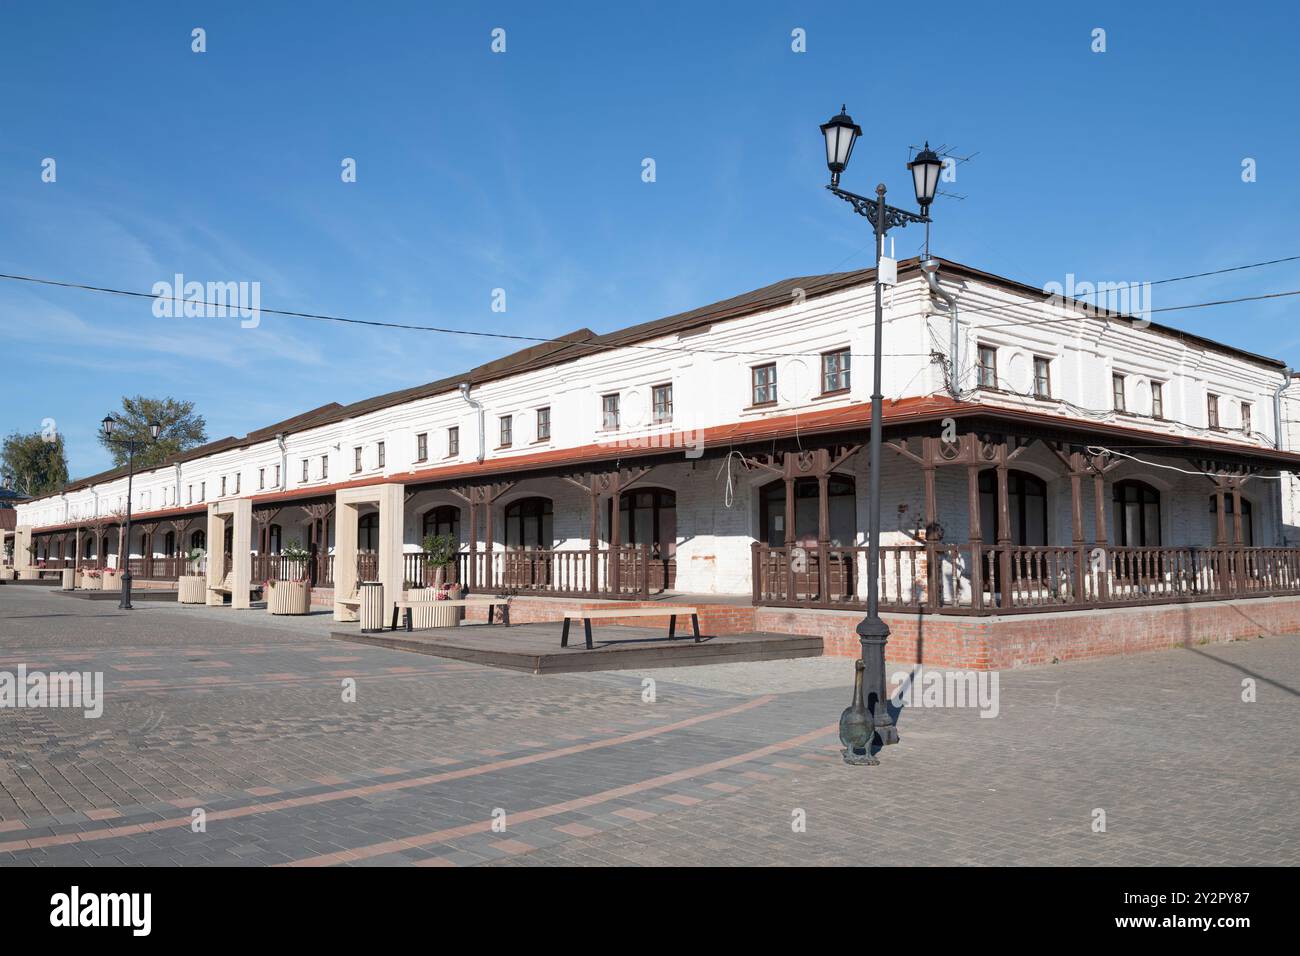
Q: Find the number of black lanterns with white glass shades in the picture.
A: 4